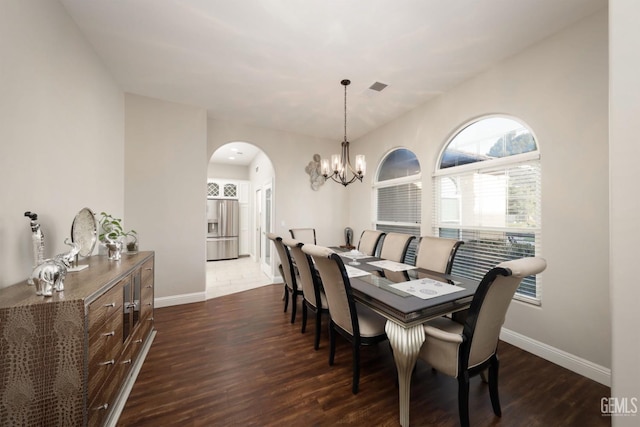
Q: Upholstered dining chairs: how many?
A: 8